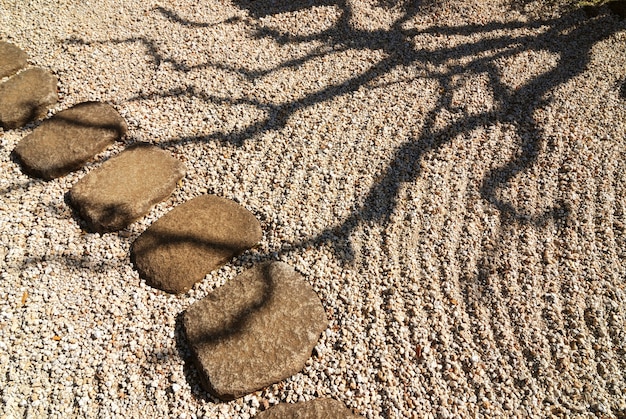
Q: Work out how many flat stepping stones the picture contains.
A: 7